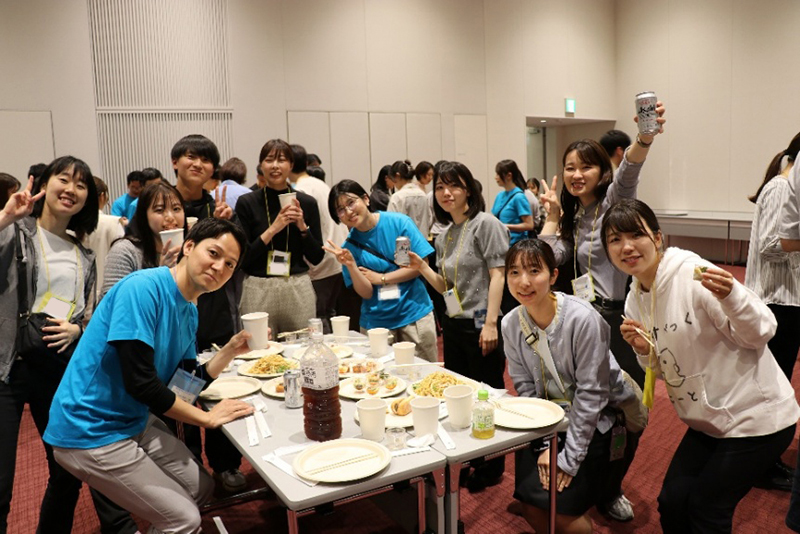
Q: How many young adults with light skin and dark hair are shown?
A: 10